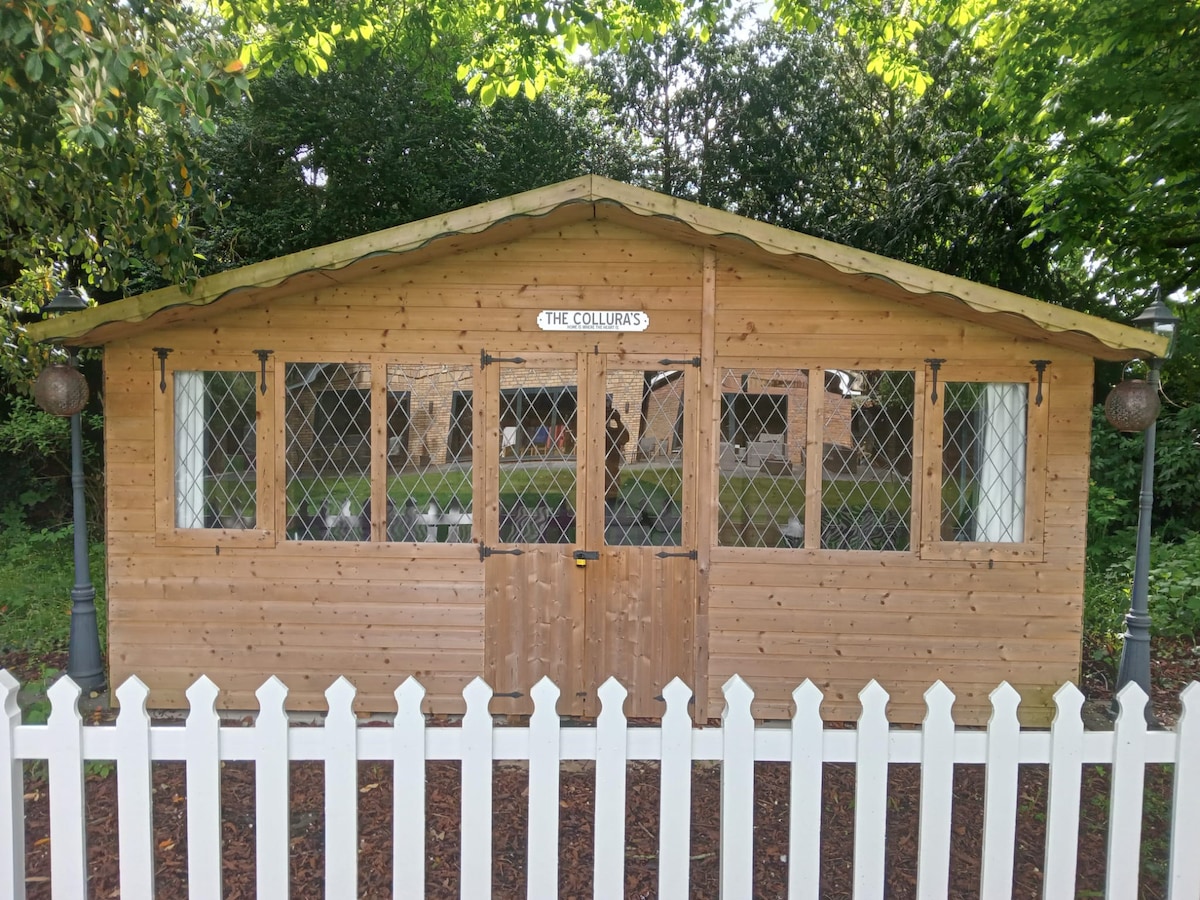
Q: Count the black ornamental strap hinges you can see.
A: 10